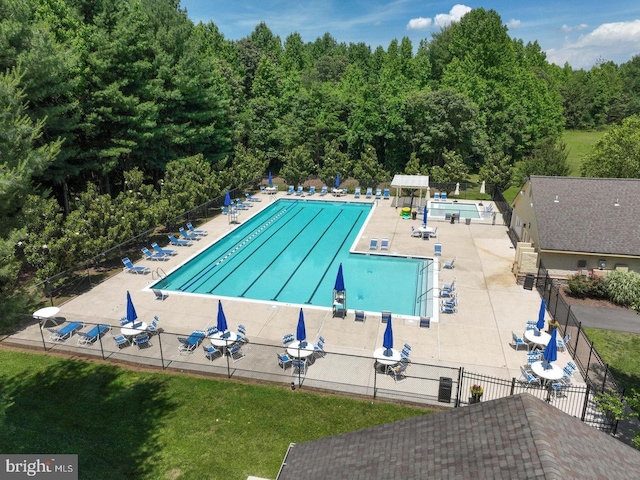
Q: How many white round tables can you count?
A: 10